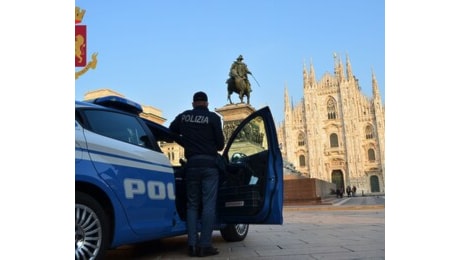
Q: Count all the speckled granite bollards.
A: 0